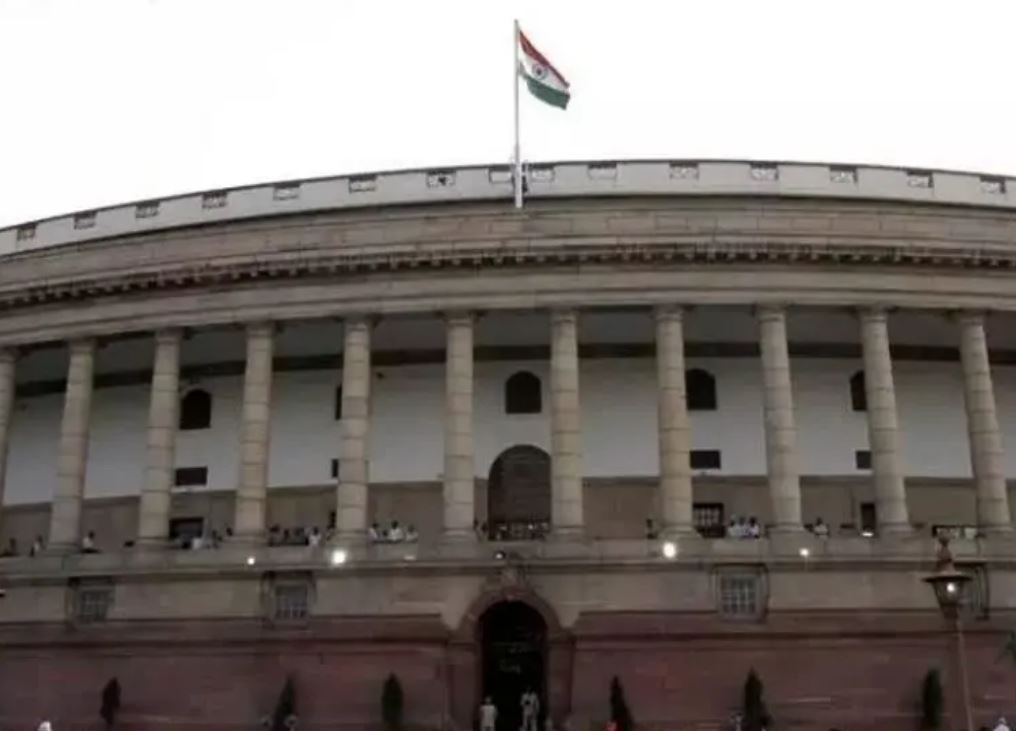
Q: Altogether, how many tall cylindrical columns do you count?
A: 11